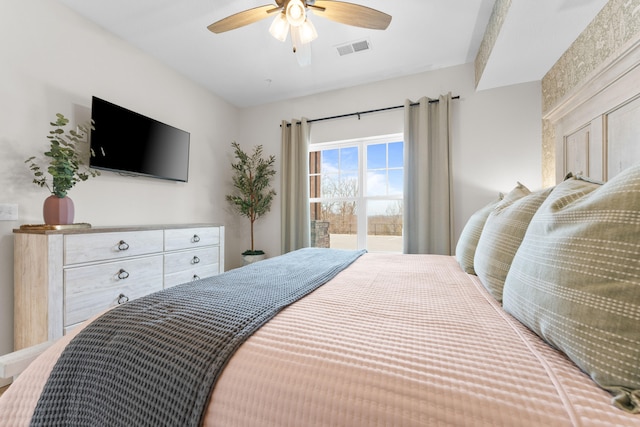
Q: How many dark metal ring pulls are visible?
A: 6